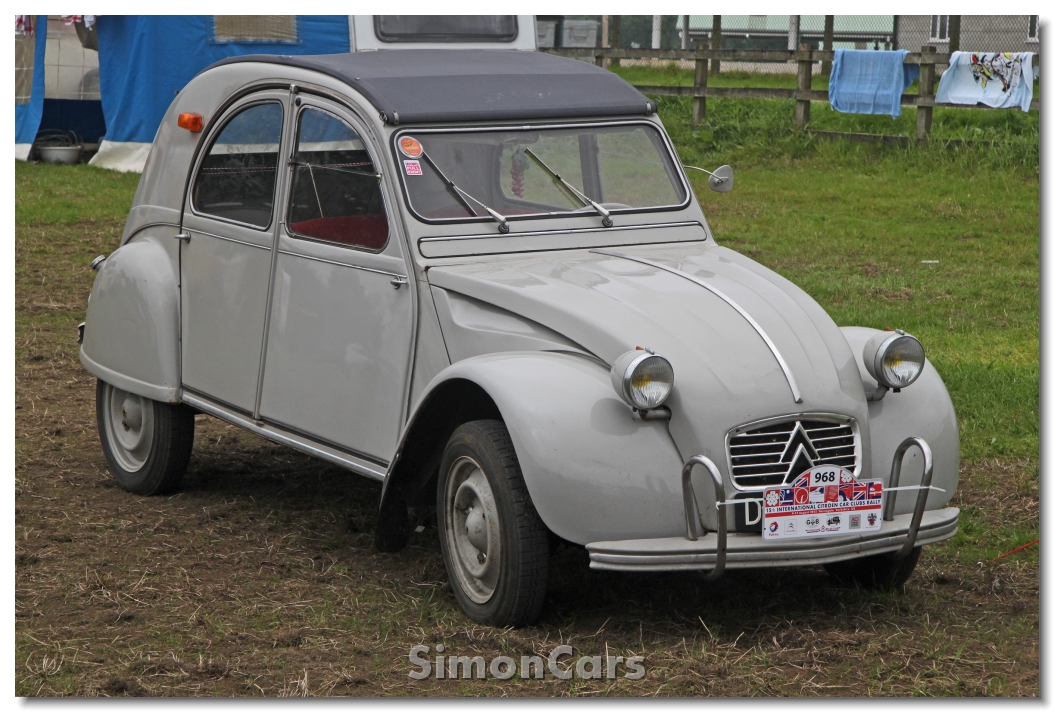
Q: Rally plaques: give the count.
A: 1